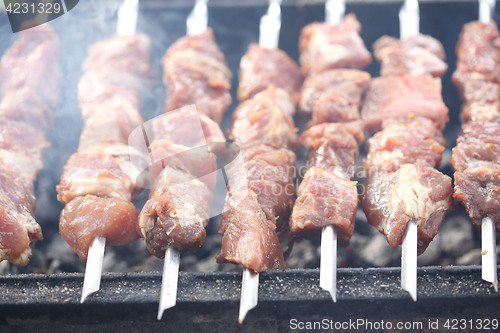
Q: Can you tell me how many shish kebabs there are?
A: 7